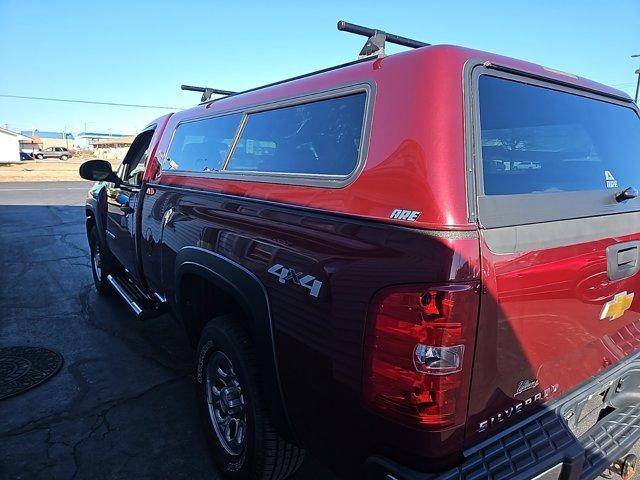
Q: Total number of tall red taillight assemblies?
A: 1